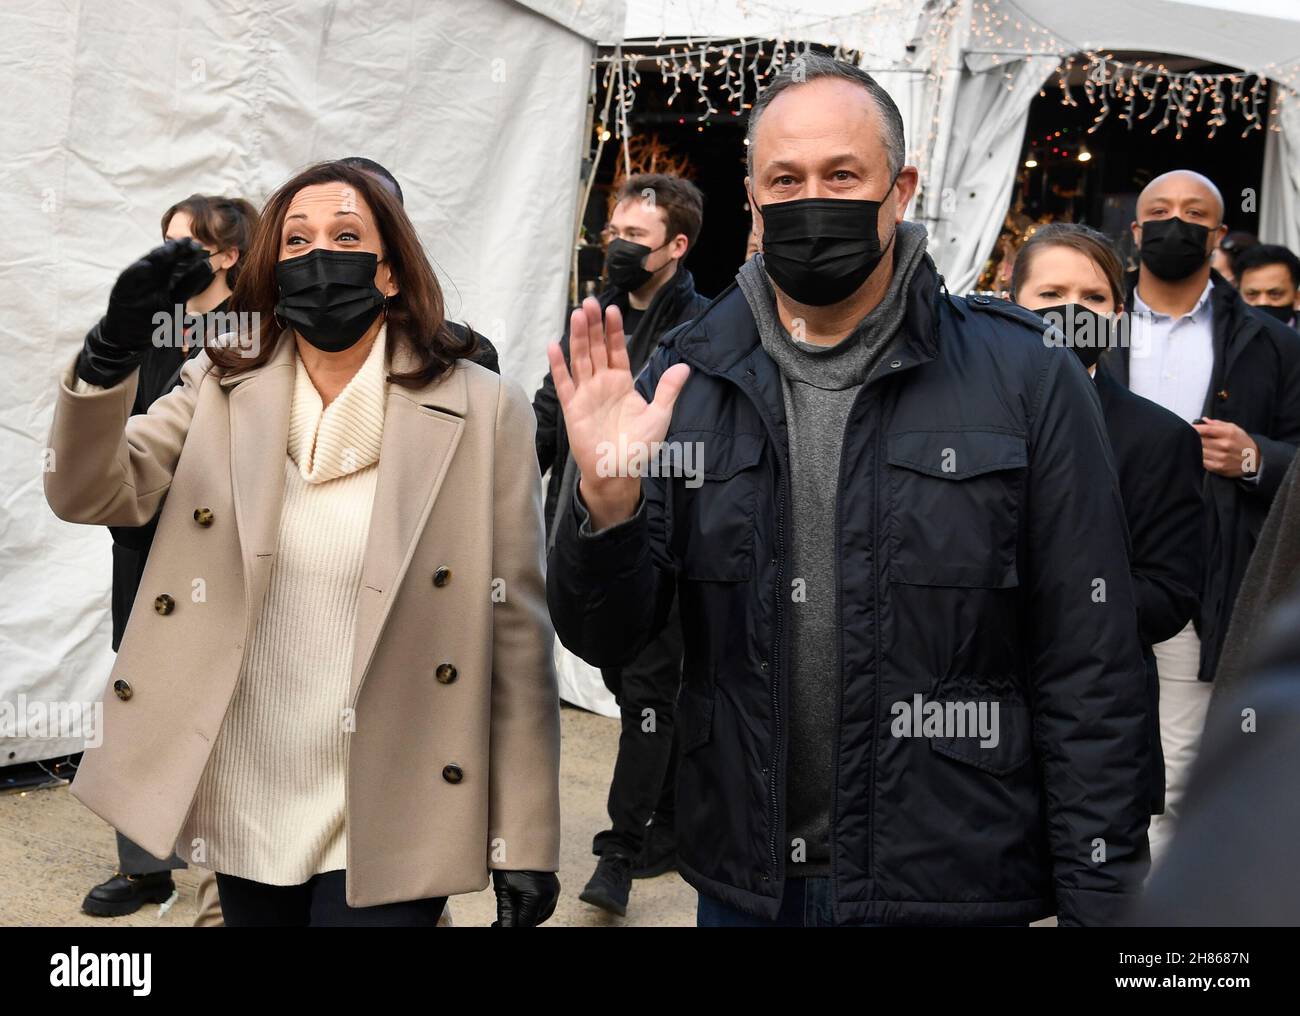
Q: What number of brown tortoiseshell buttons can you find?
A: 6